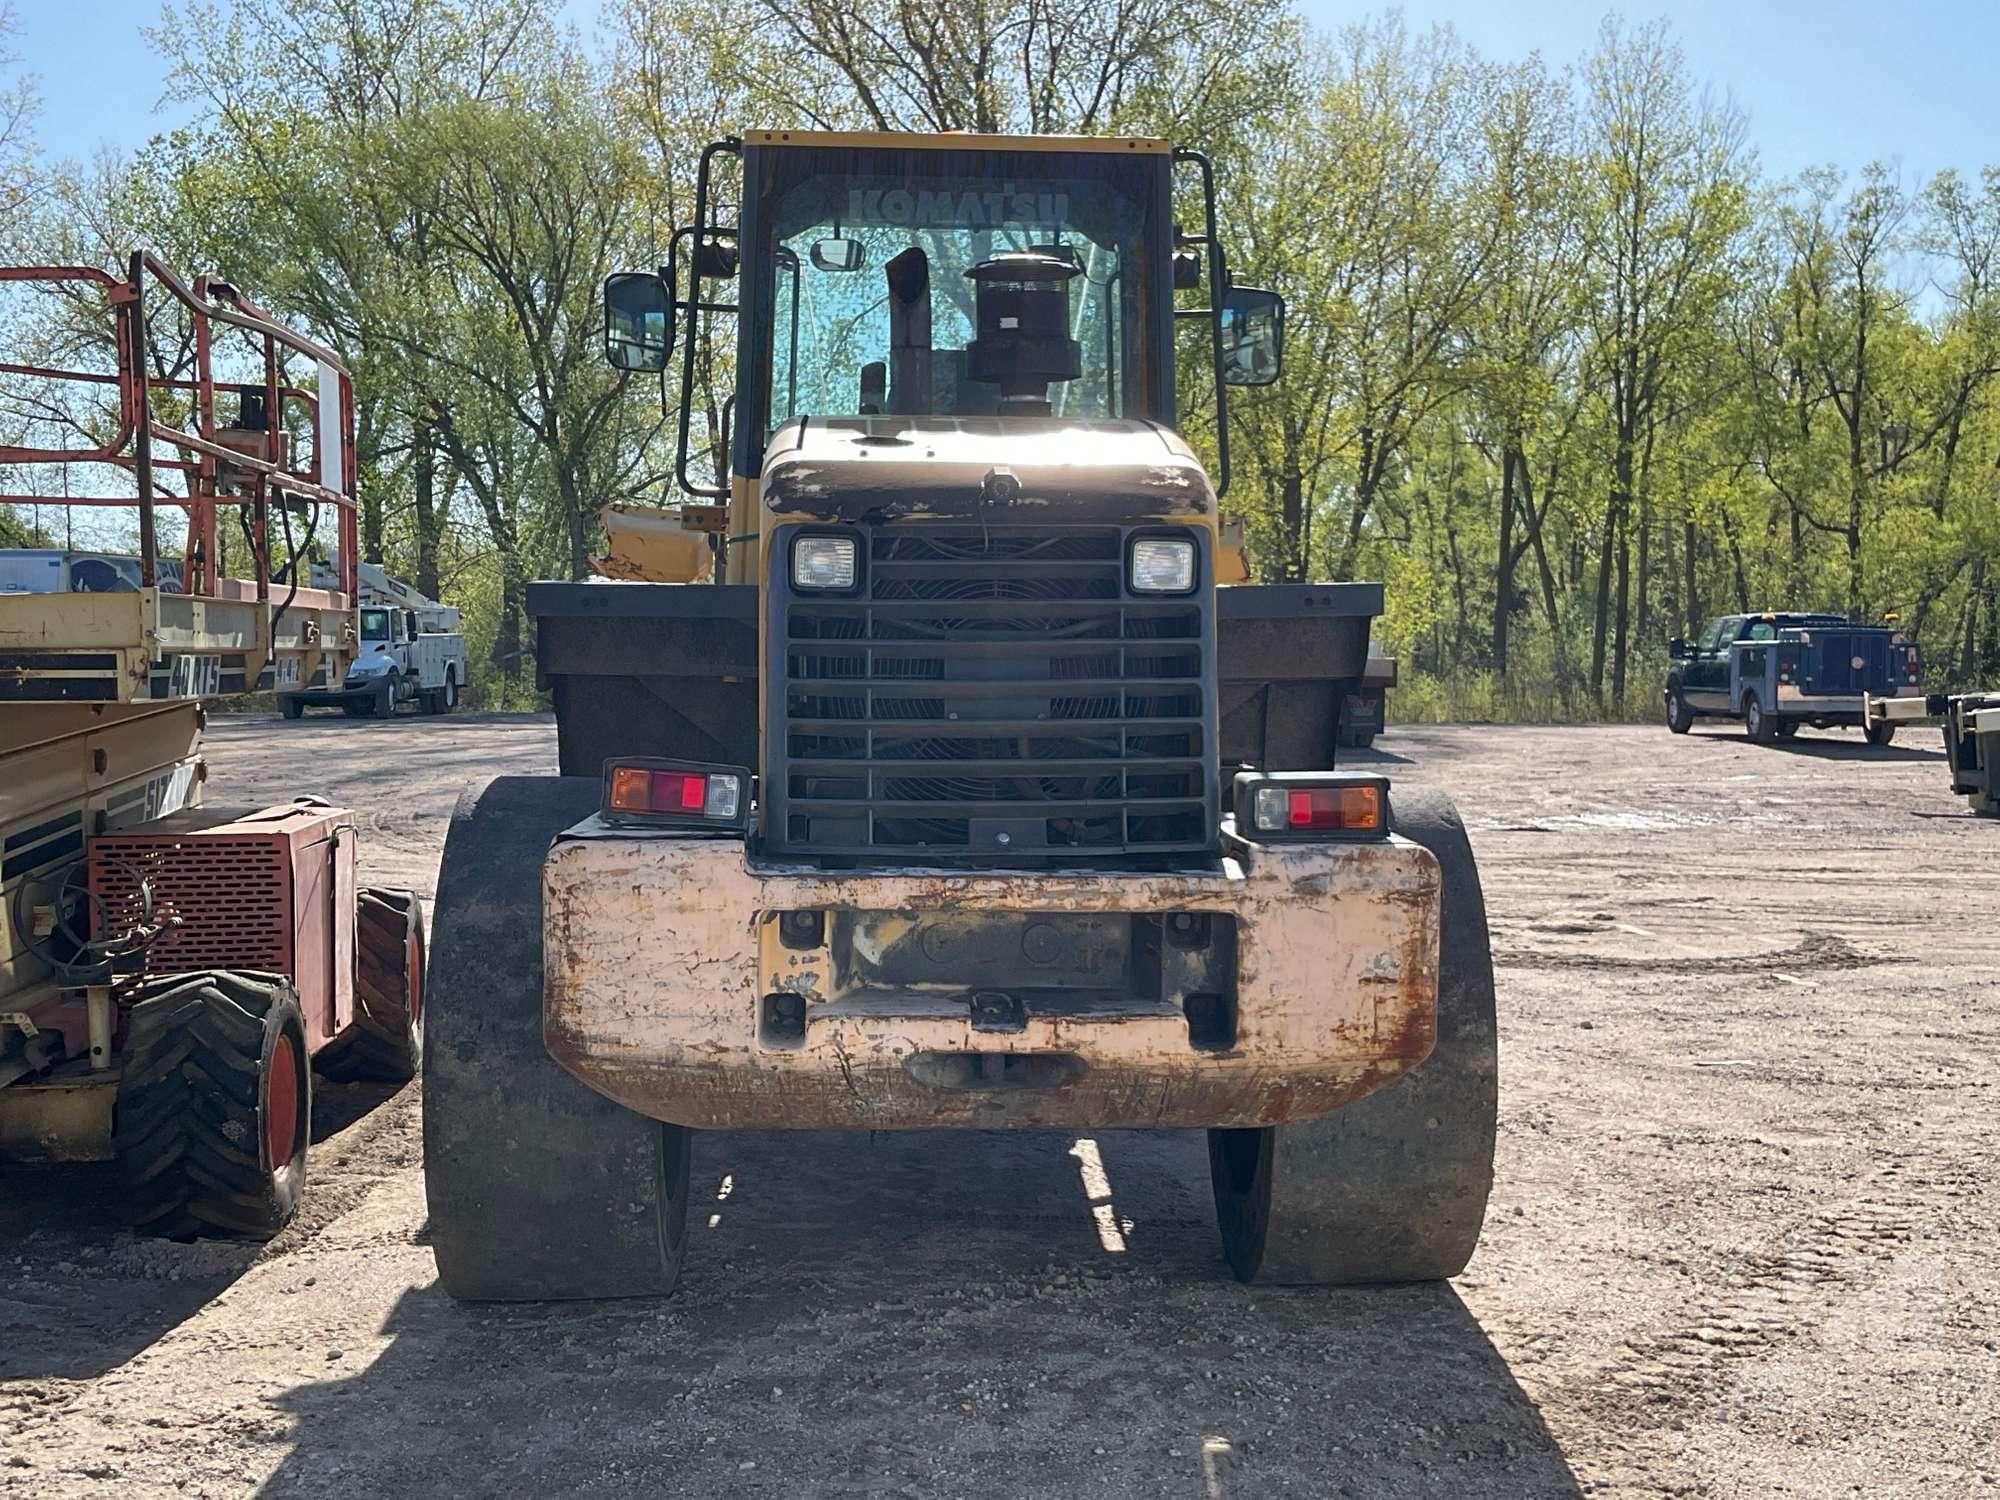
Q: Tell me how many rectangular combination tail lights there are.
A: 2